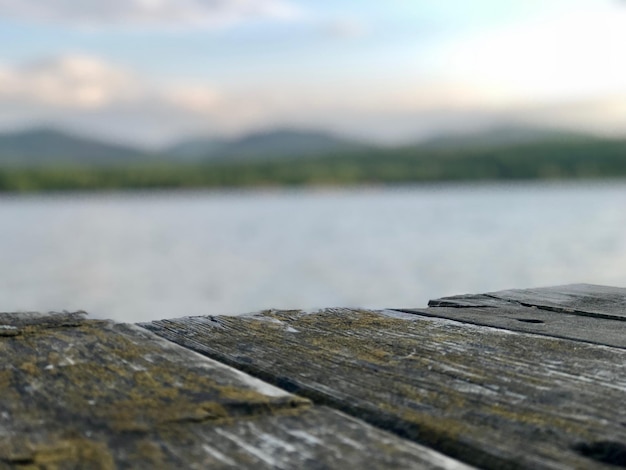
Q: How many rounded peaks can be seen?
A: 3